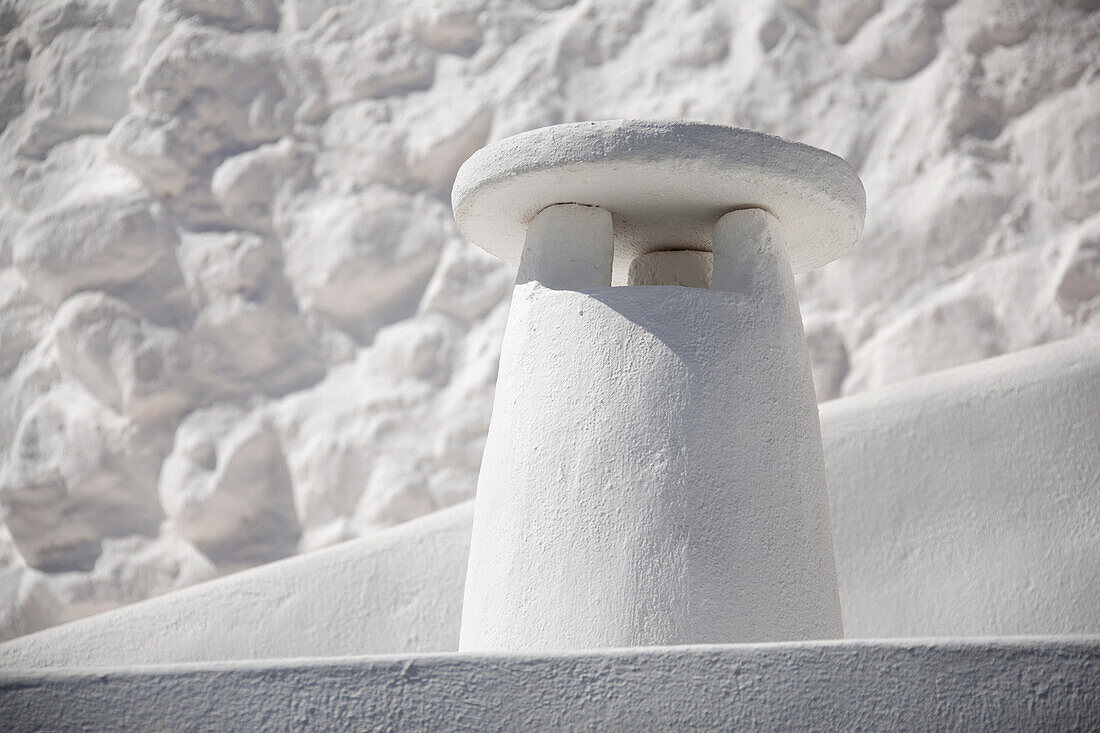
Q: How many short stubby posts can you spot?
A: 3